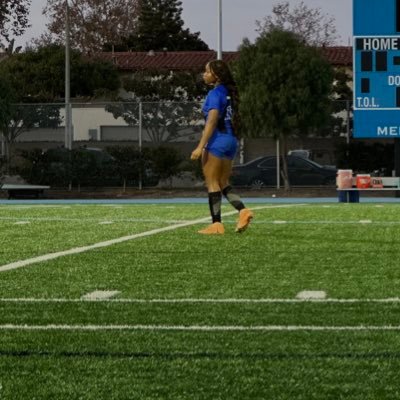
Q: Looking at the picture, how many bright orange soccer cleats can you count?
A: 2